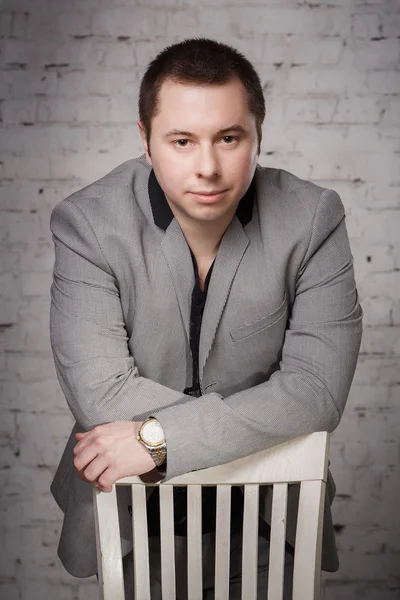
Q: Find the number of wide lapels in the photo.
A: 2